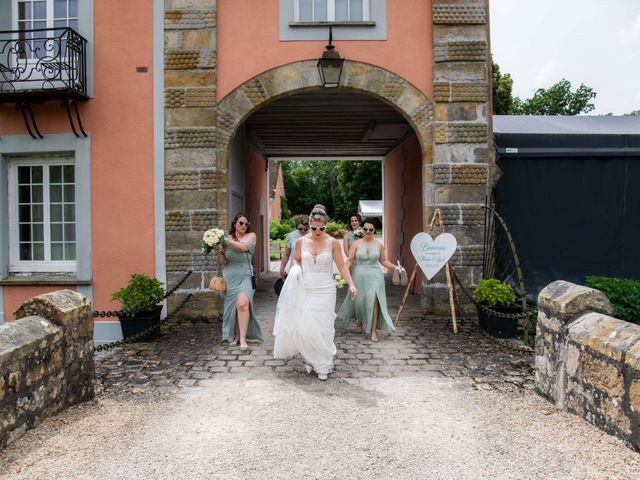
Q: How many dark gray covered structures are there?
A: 1